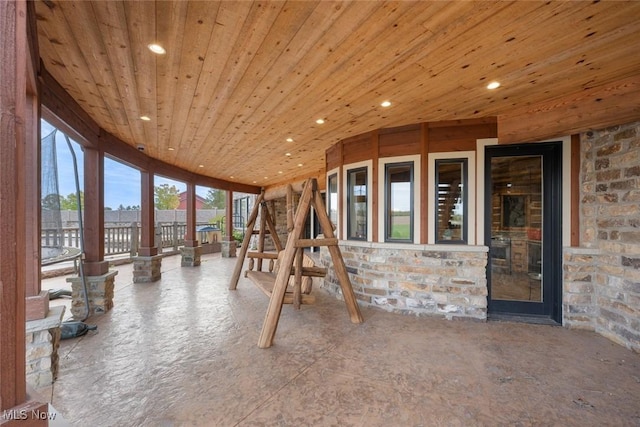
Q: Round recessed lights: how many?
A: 14